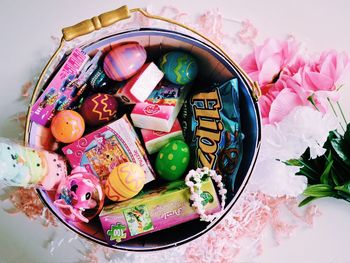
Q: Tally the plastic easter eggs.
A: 6